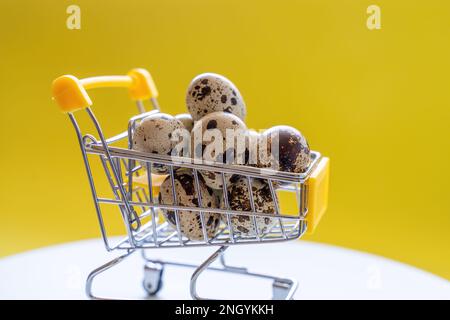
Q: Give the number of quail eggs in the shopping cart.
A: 8